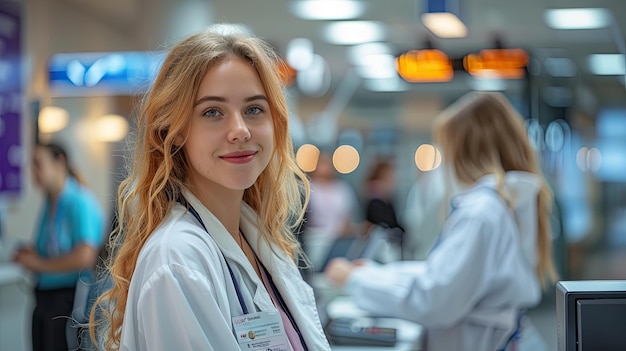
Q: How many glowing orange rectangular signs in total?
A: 2